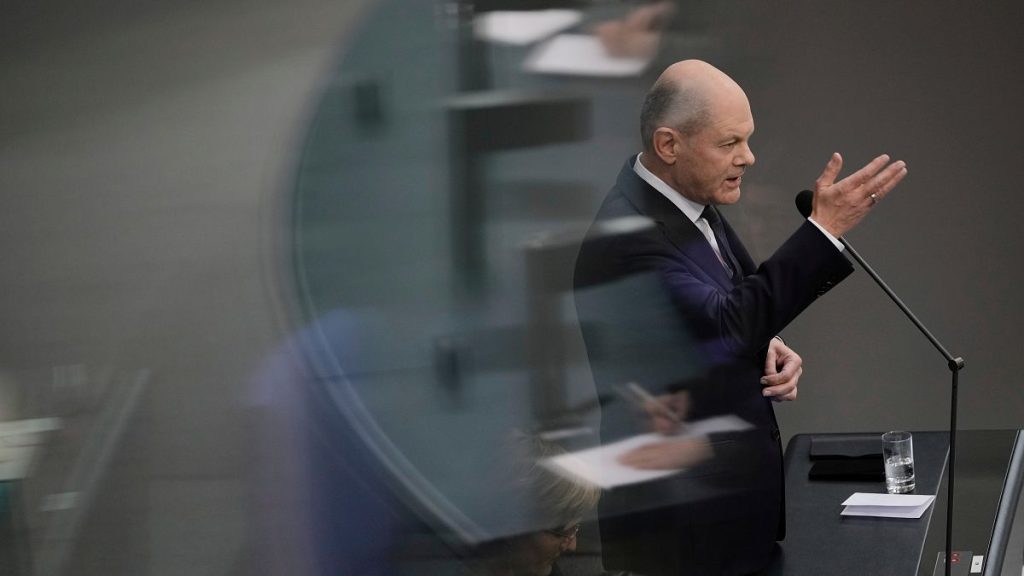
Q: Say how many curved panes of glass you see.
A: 1